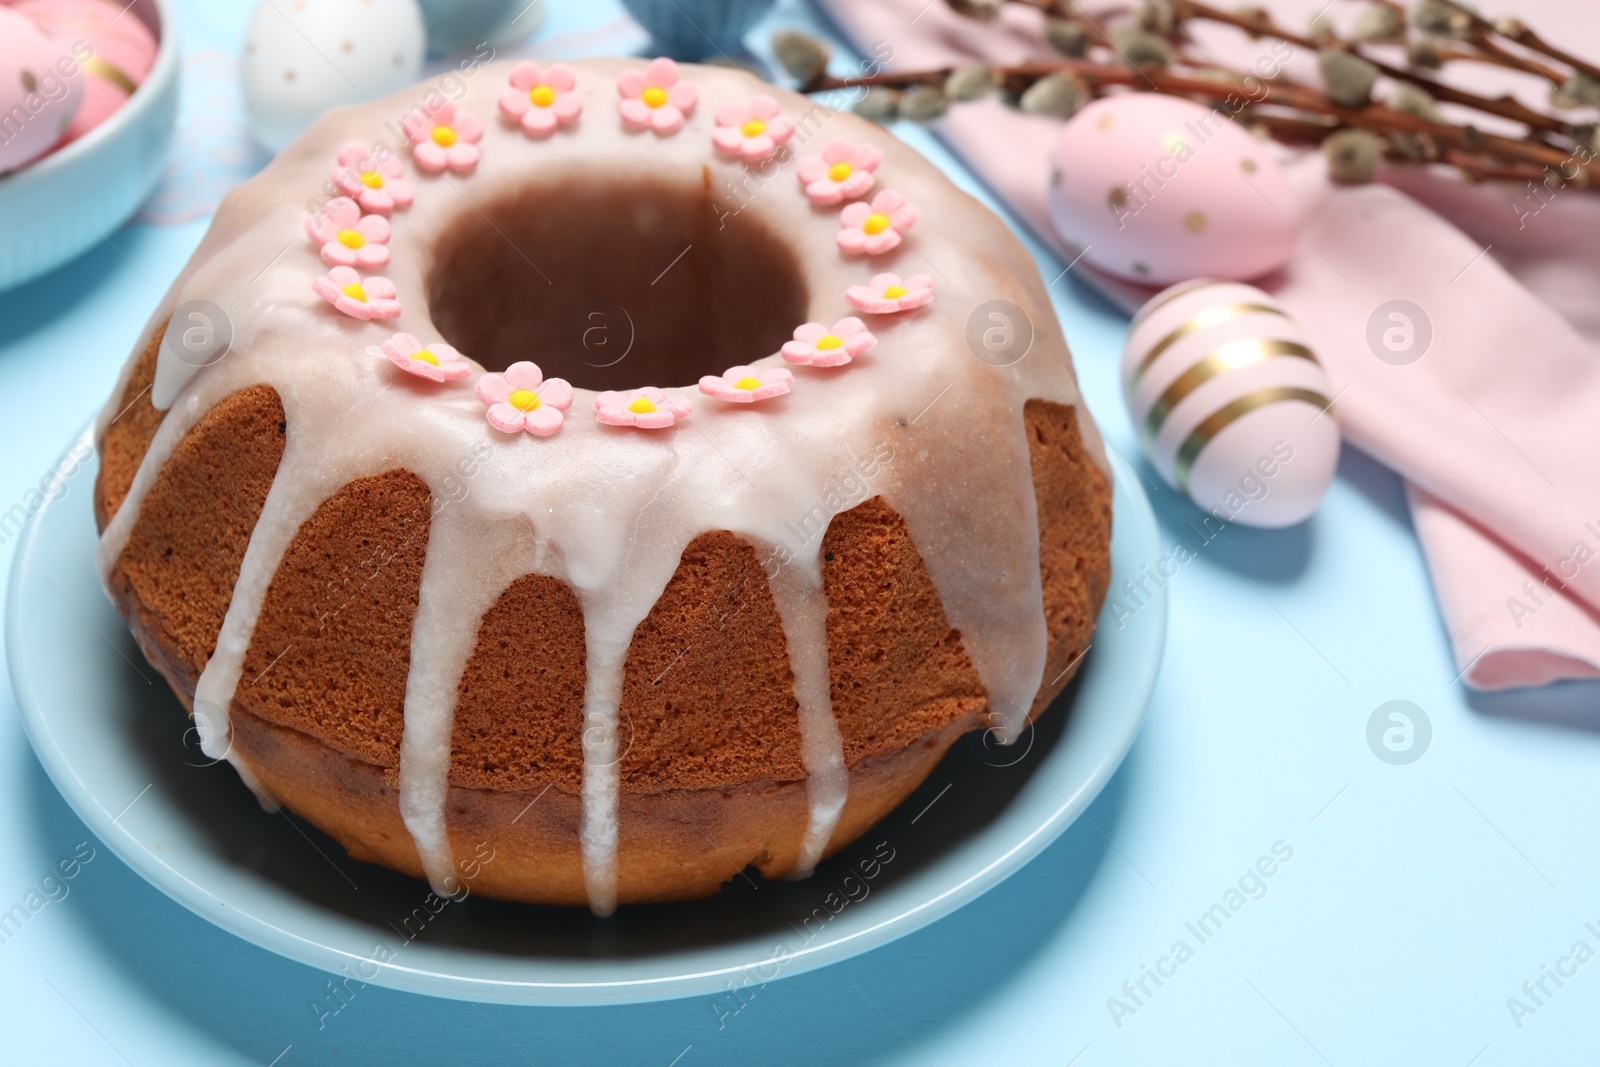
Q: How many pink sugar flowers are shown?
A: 15